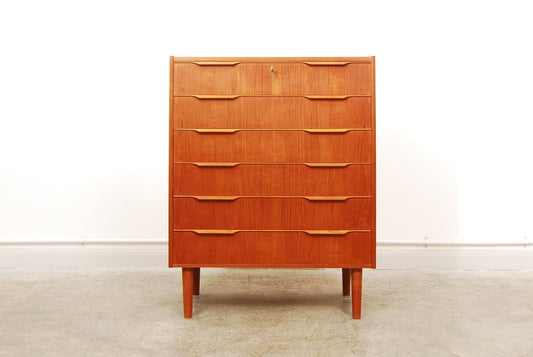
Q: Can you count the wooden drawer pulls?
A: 12